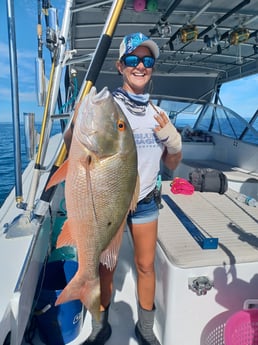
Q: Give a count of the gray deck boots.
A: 2